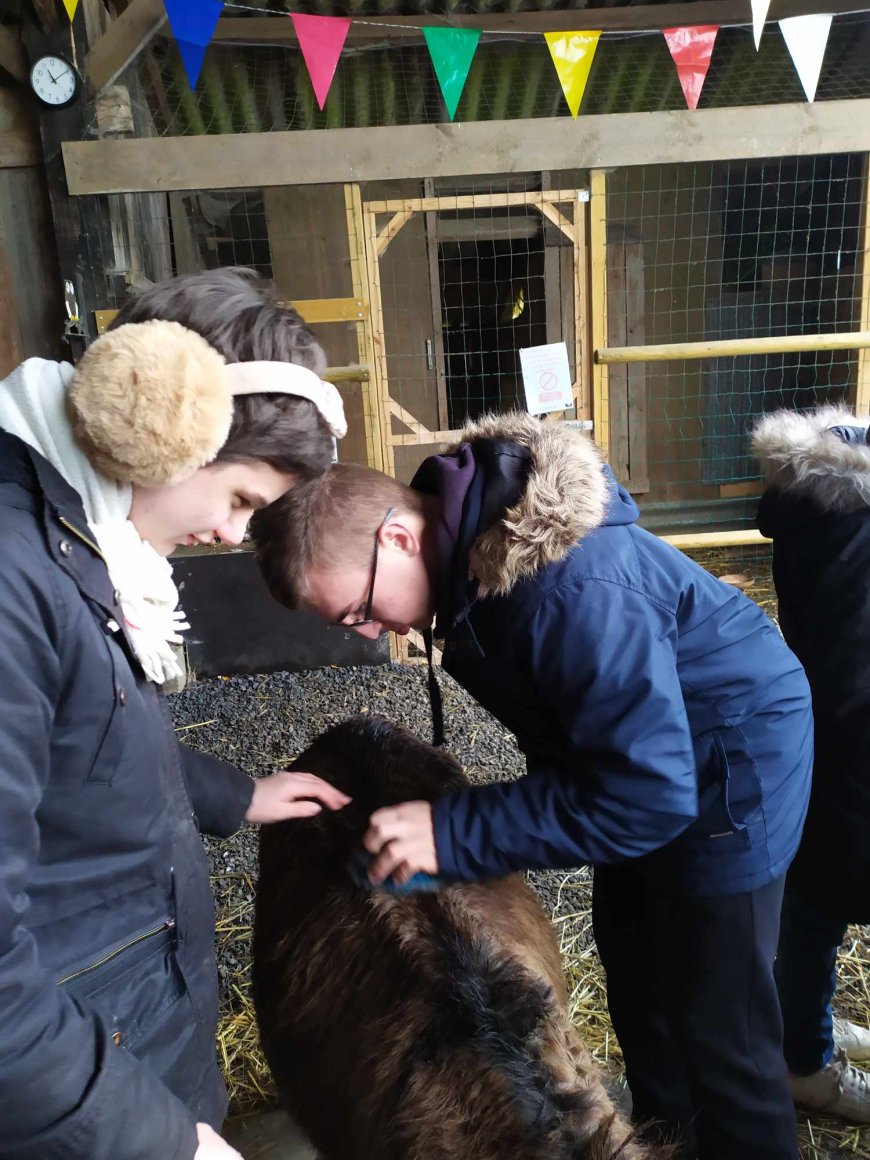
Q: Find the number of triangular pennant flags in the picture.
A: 8